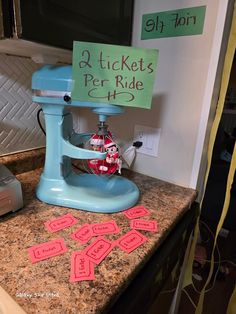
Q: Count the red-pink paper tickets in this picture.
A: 9